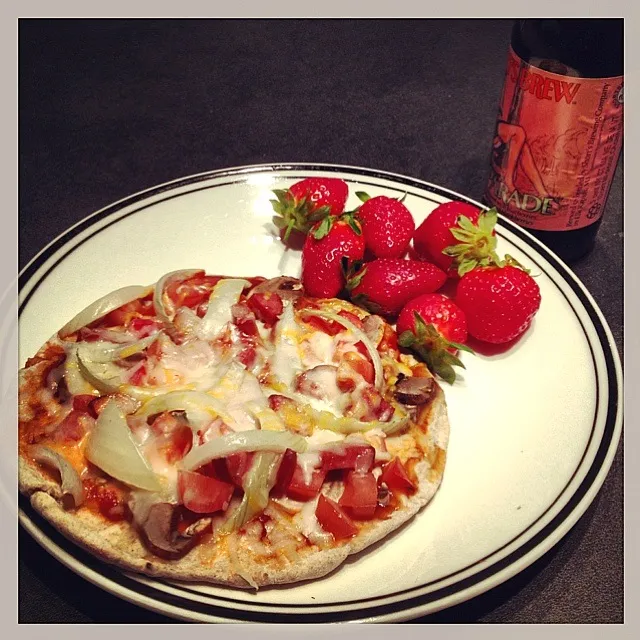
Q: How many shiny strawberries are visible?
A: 7